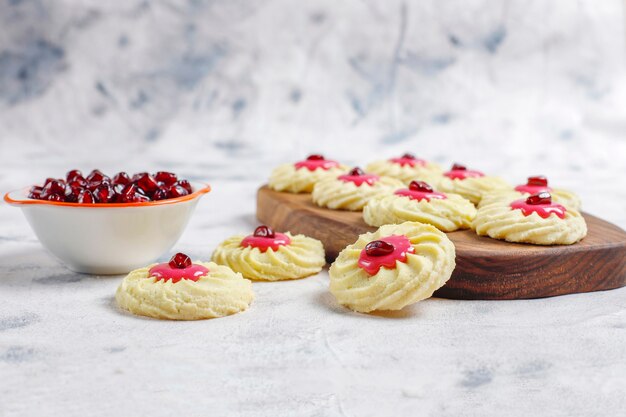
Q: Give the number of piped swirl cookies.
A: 10